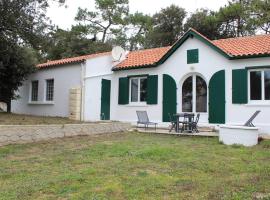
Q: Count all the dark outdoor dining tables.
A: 1